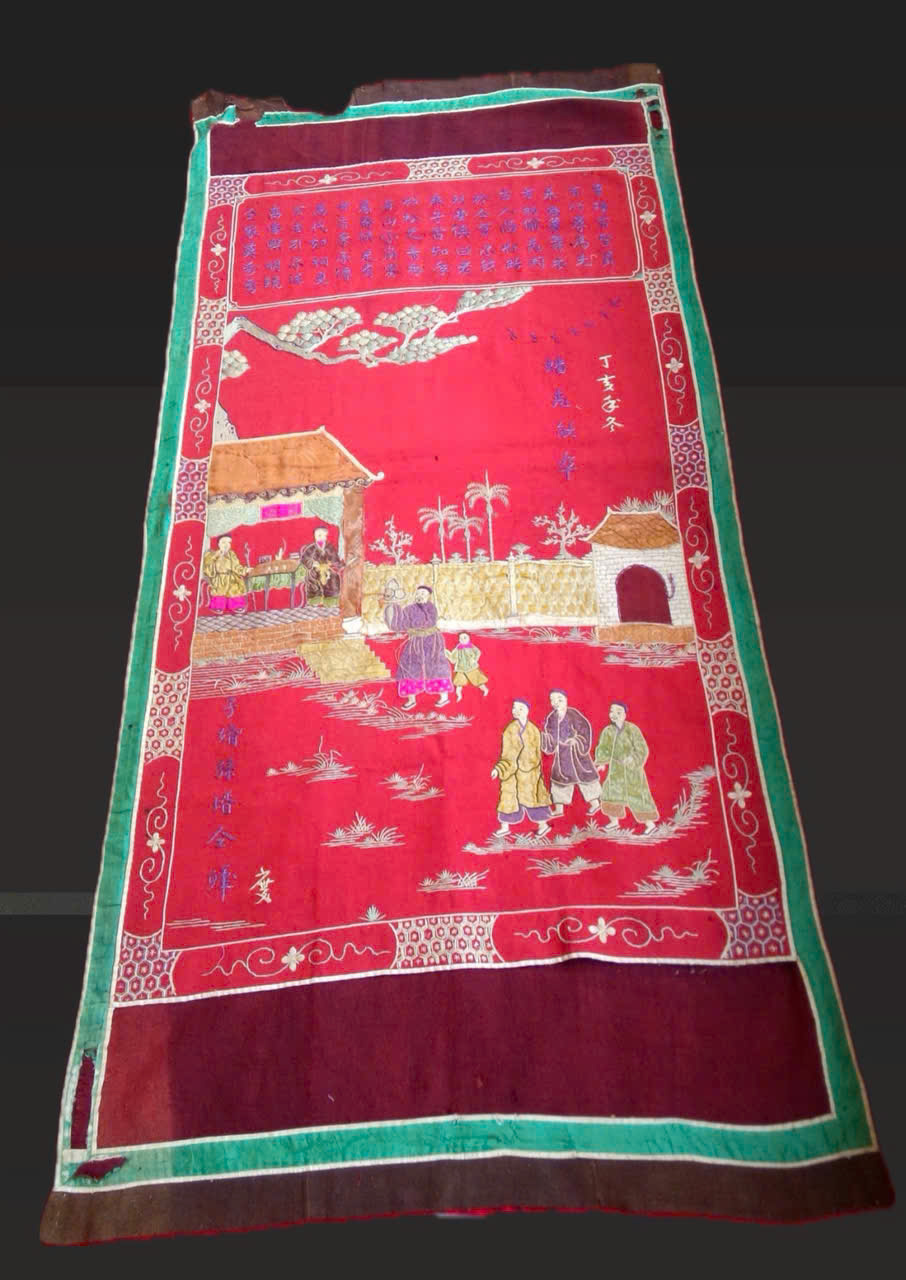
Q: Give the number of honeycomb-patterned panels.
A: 12